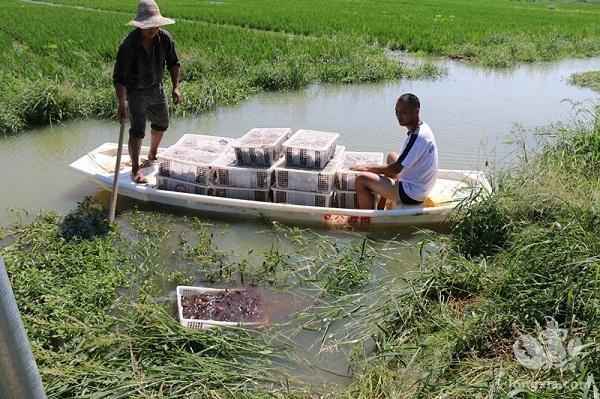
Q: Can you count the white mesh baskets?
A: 11